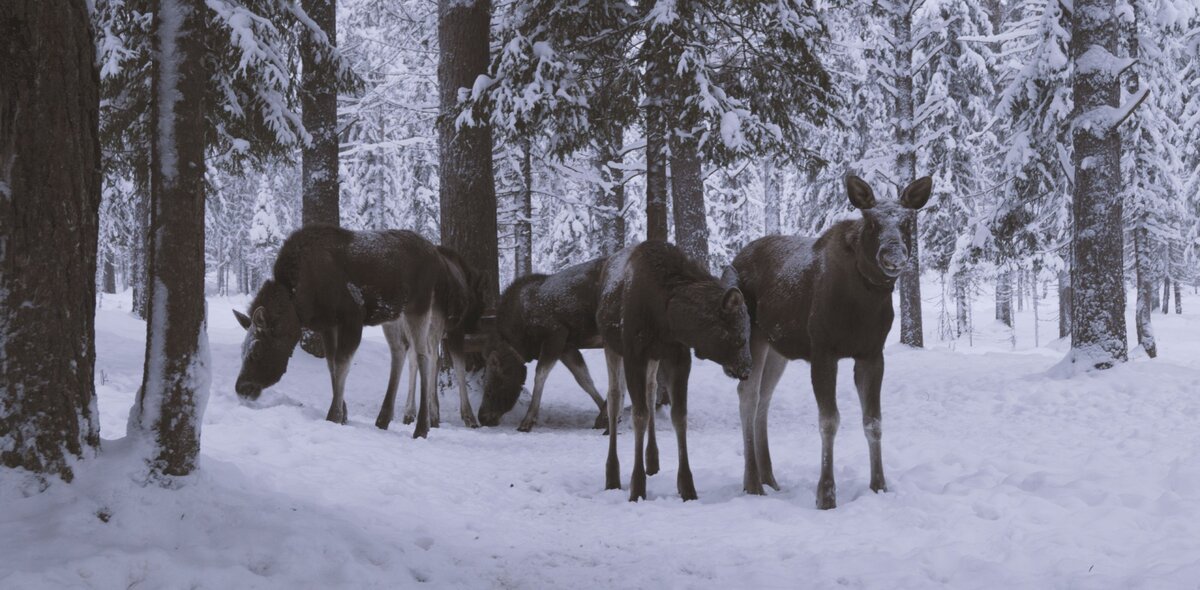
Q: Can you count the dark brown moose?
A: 5